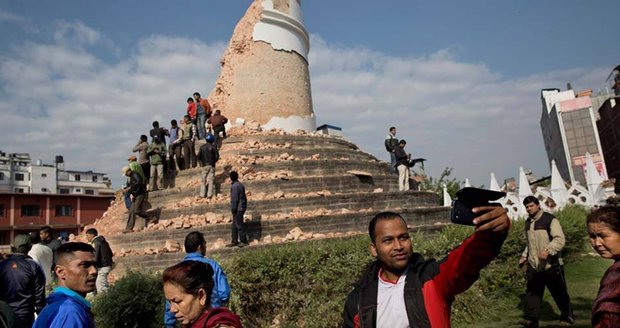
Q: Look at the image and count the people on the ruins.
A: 14